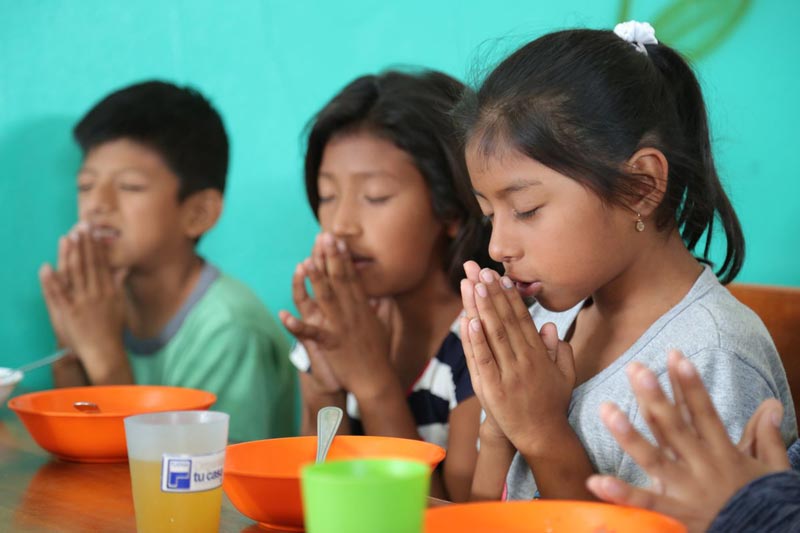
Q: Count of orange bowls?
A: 3